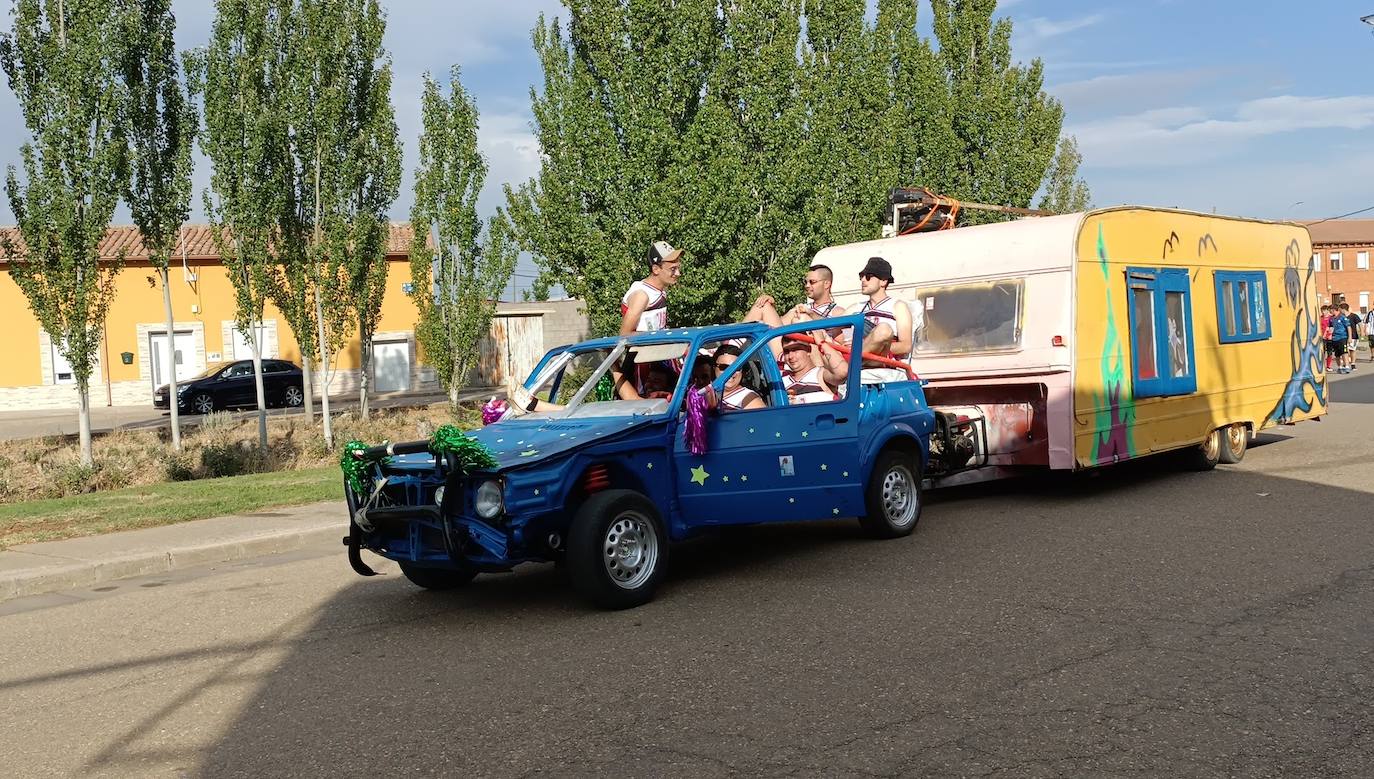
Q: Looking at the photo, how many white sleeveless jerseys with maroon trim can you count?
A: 5